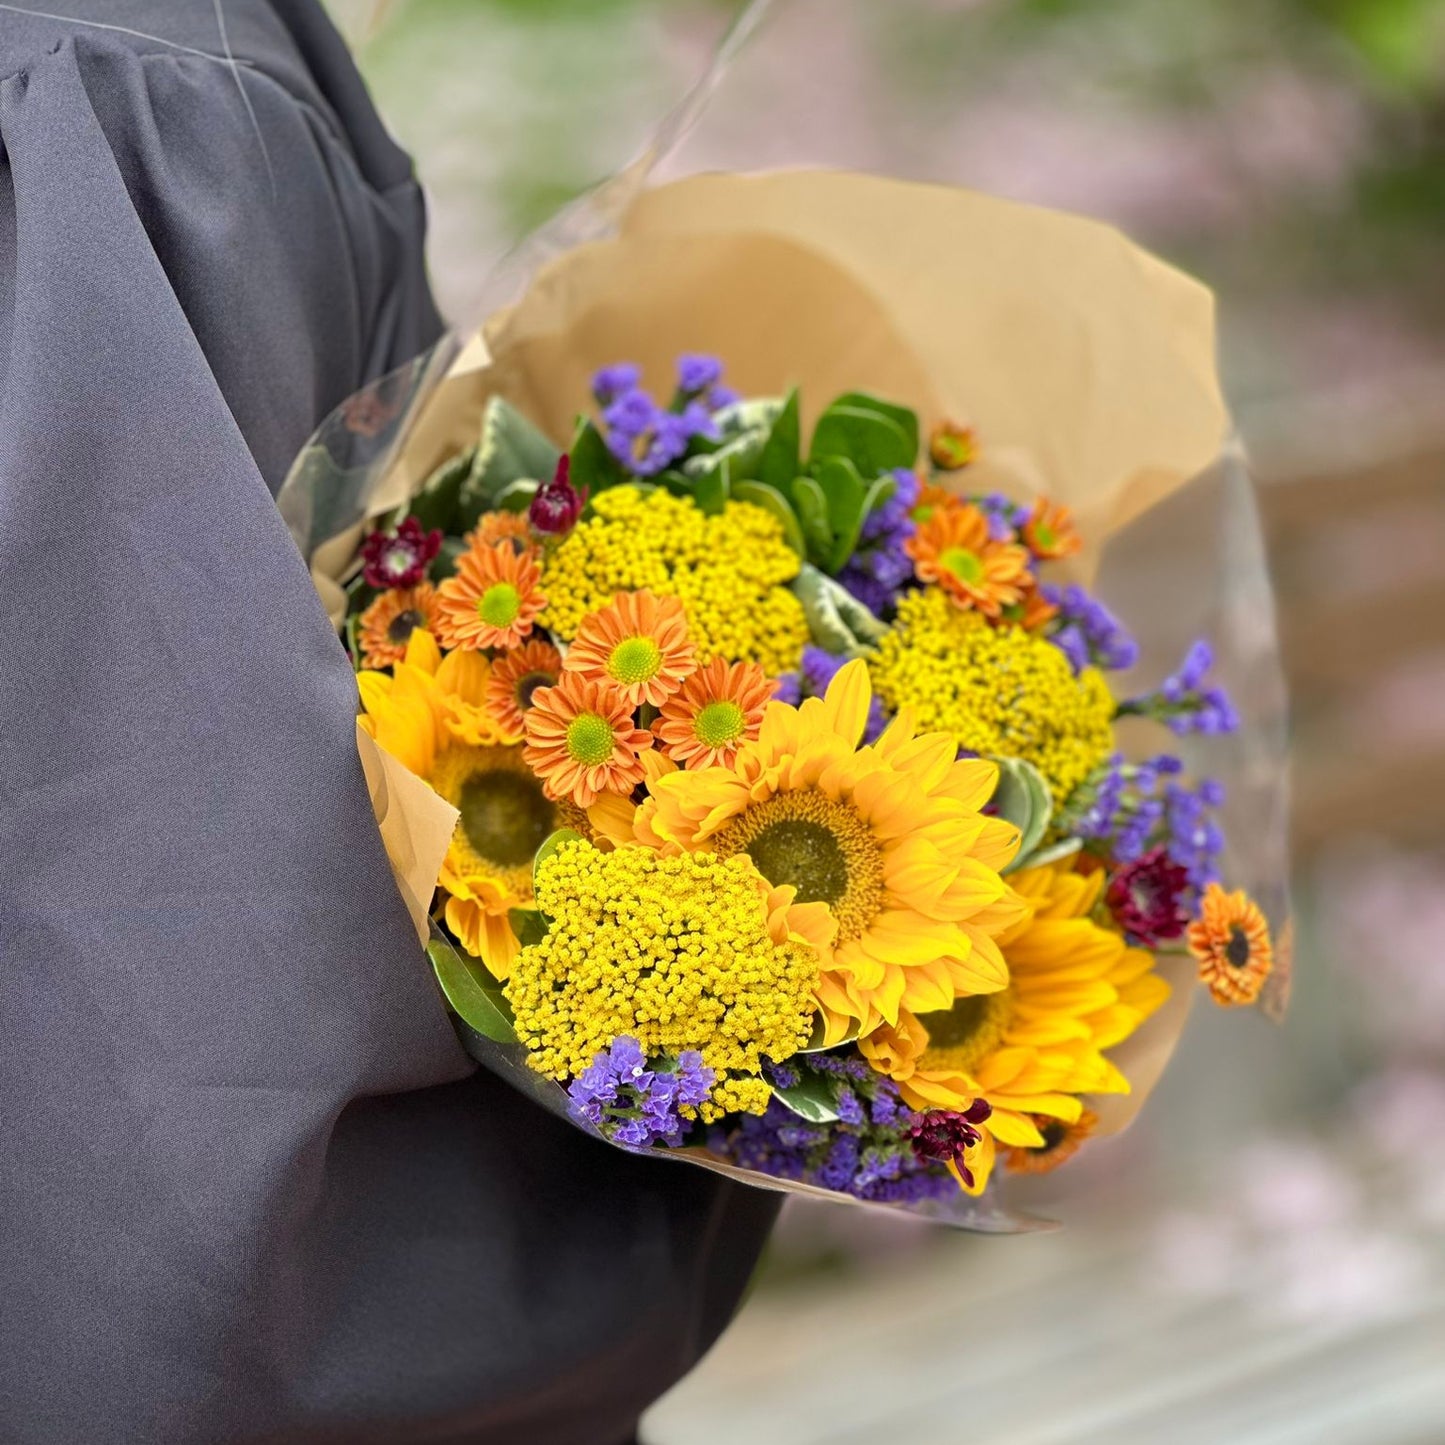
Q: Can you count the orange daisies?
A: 14